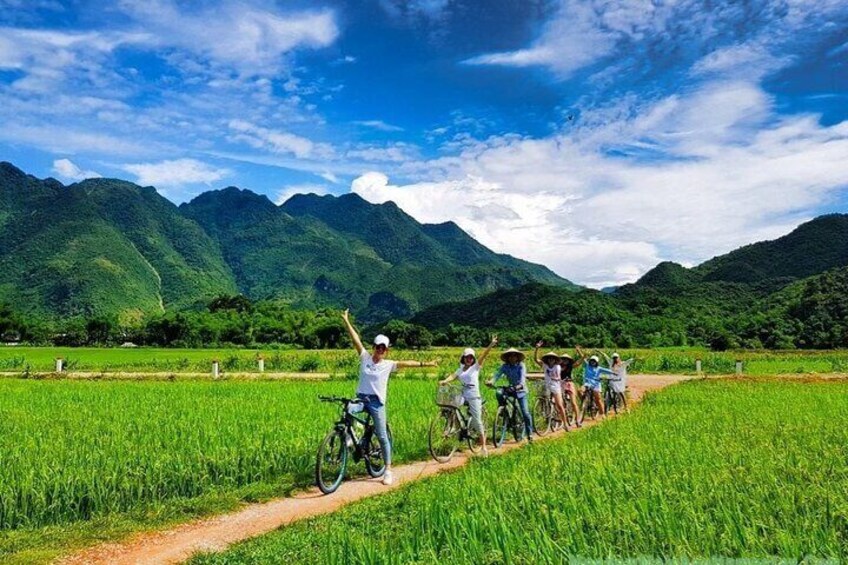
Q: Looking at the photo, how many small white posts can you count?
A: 5